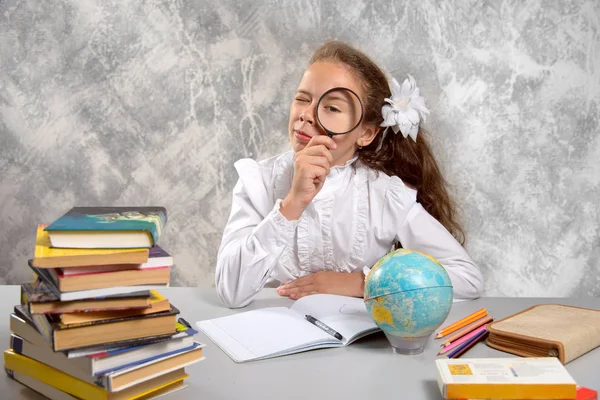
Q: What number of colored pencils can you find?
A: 7